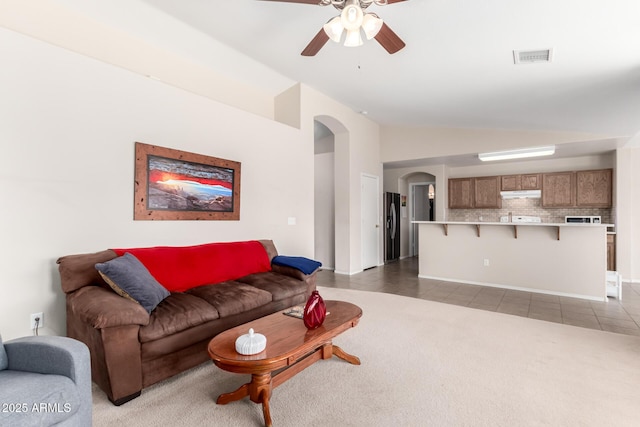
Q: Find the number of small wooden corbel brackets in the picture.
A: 4